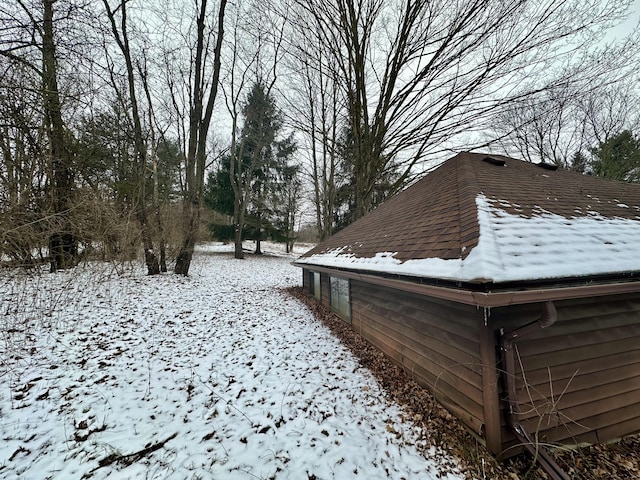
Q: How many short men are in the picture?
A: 0